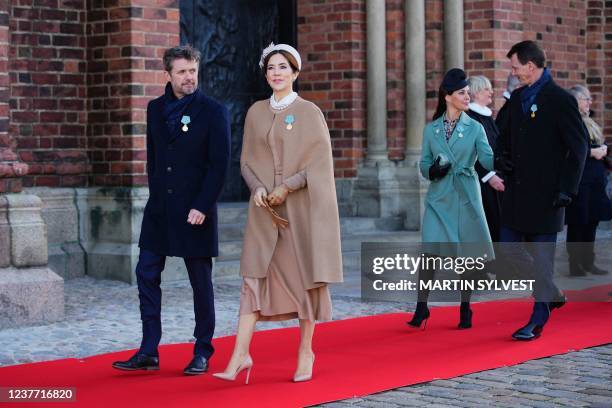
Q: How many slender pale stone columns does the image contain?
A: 3